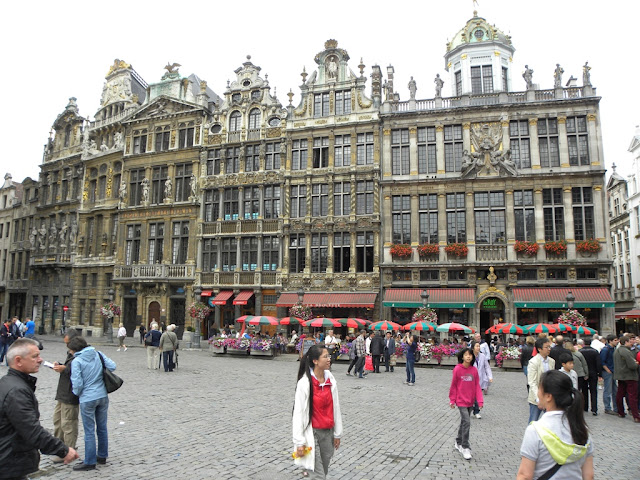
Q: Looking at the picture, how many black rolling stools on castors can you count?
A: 0